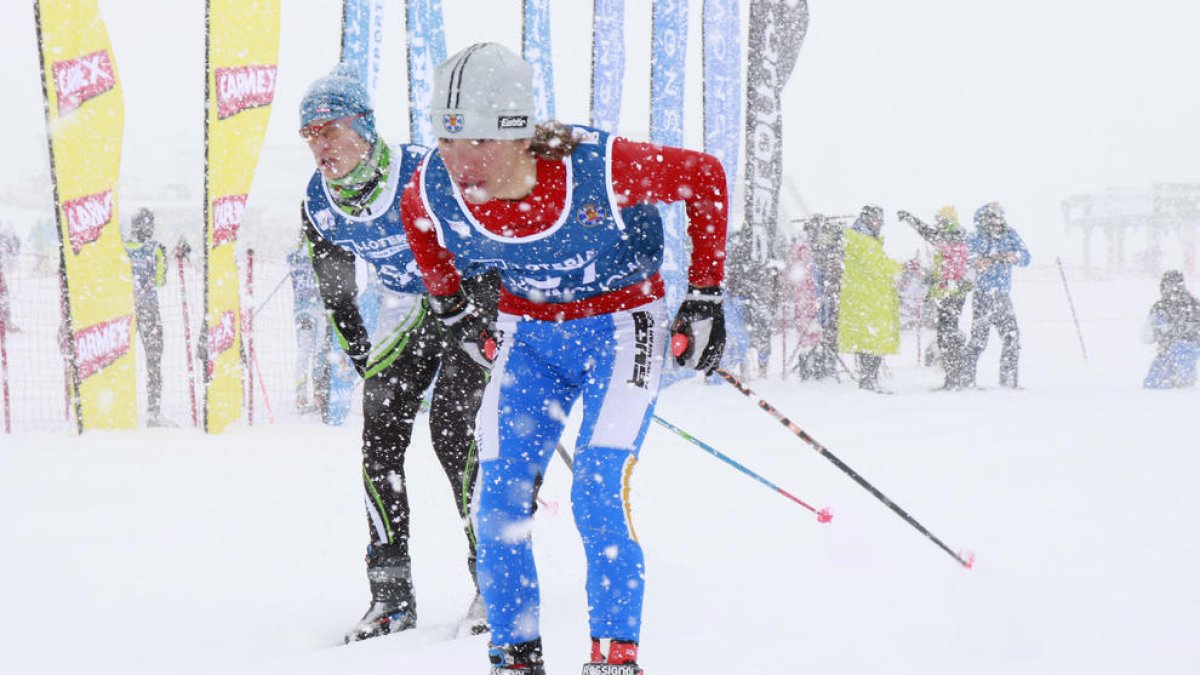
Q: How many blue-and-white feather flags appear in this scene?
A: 6